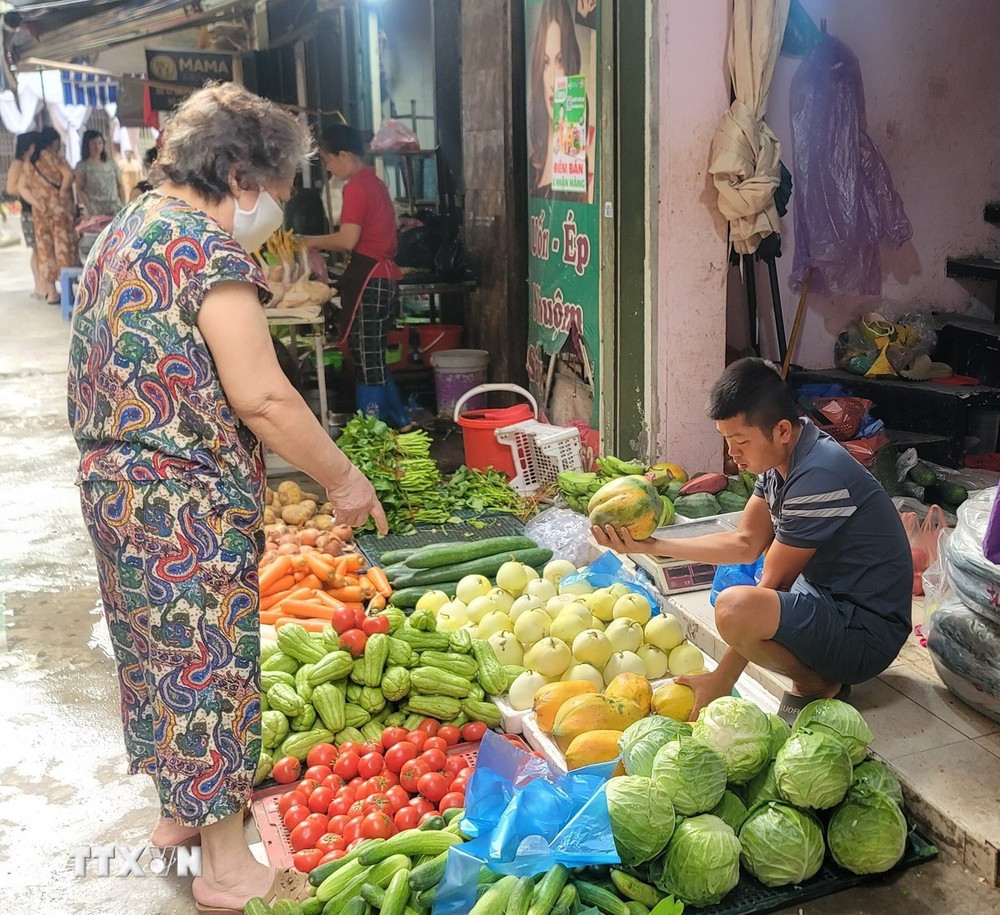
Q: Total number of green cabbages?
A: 13